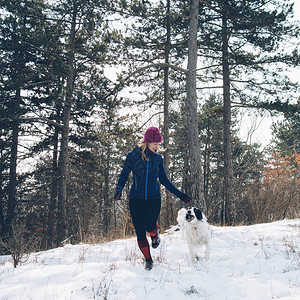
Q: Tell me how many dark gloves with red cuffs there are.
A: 2